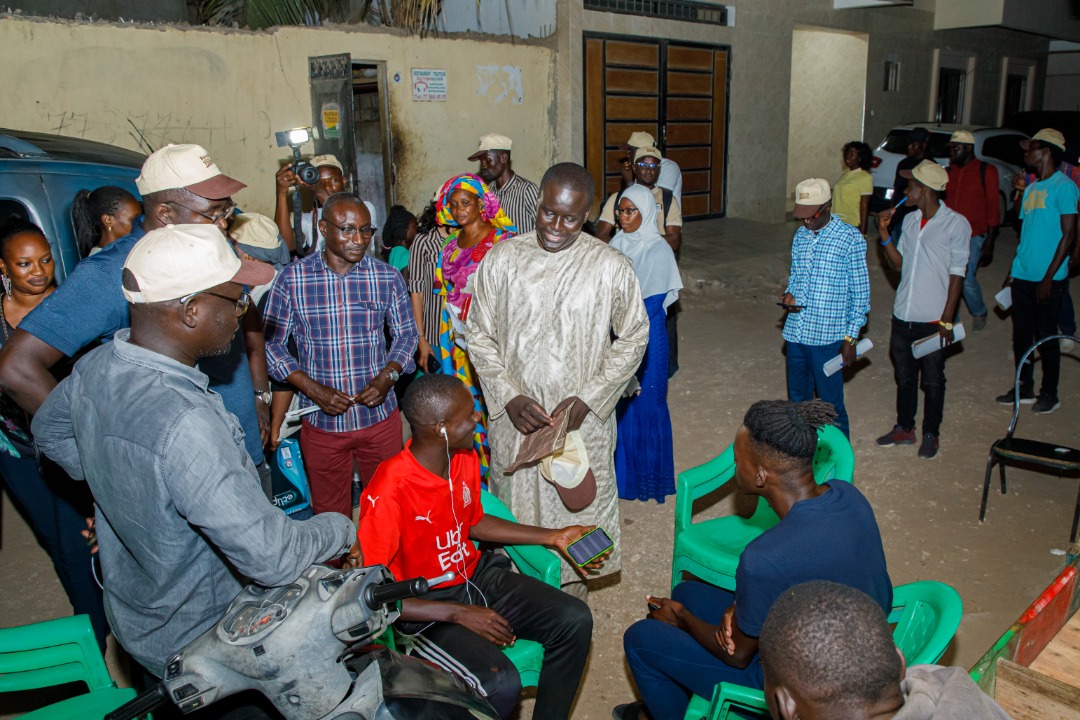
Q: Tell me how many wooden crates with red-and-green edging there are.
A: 1